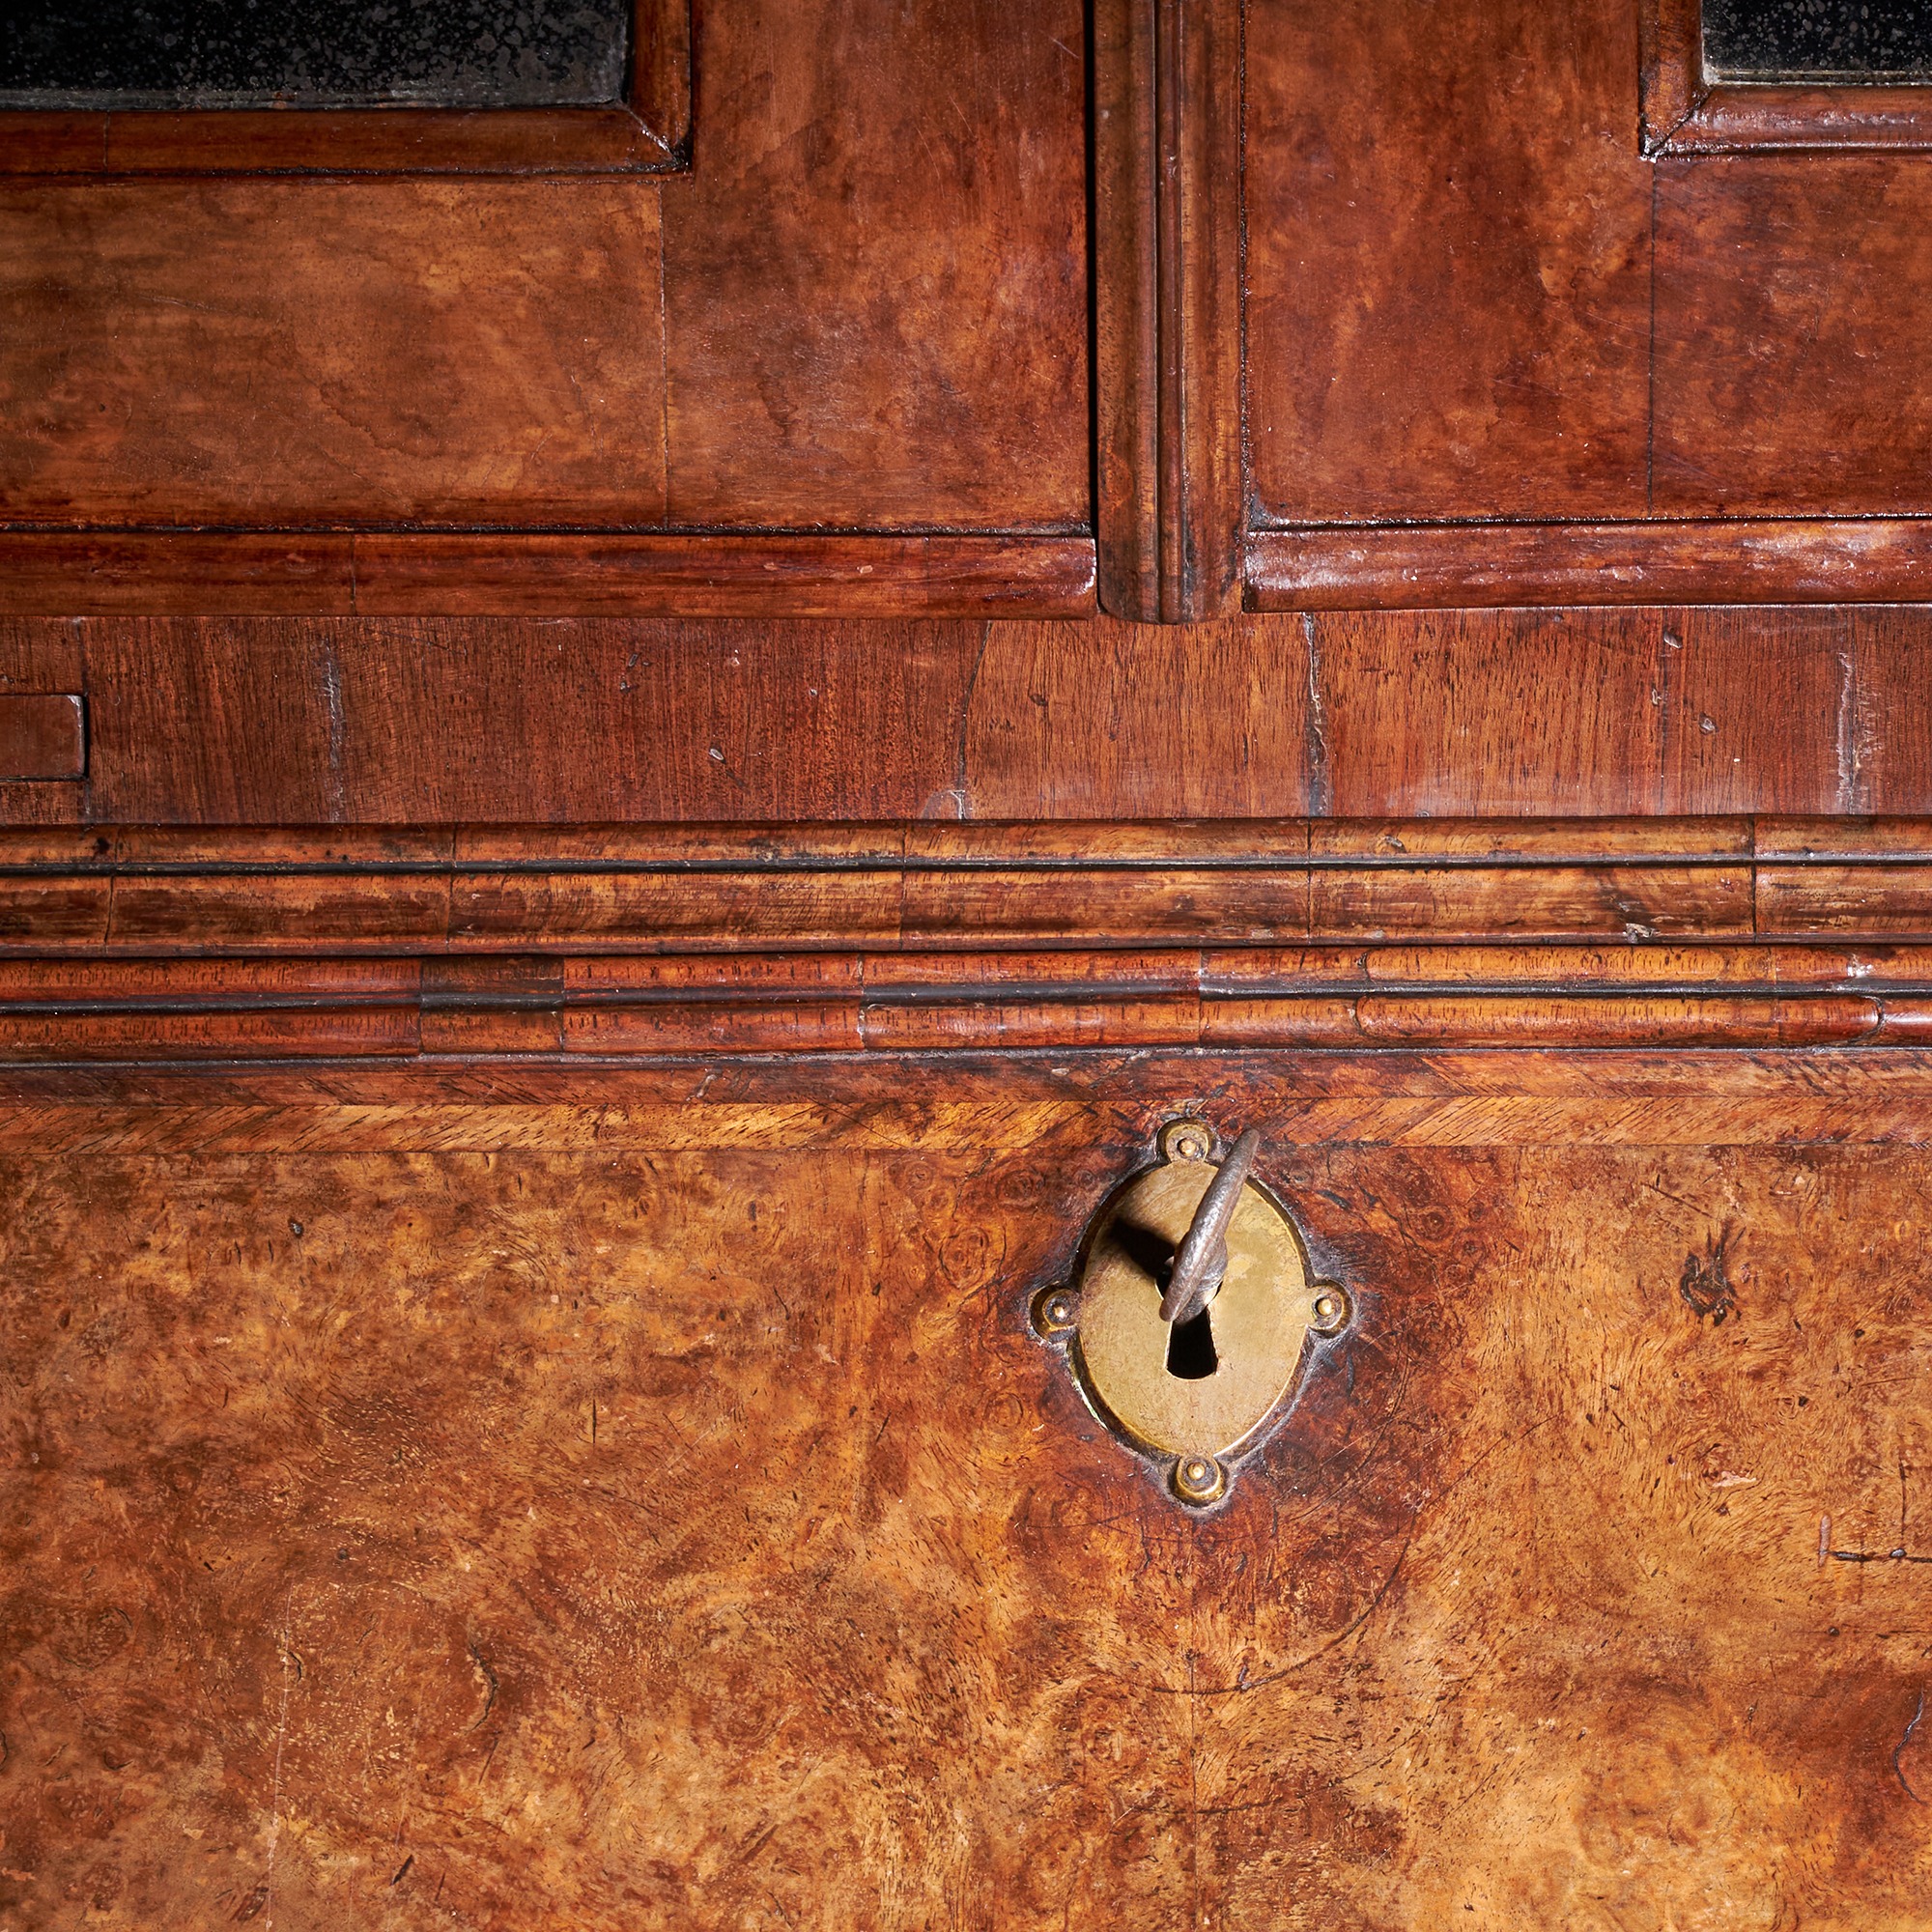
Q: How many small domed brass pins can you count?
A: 4